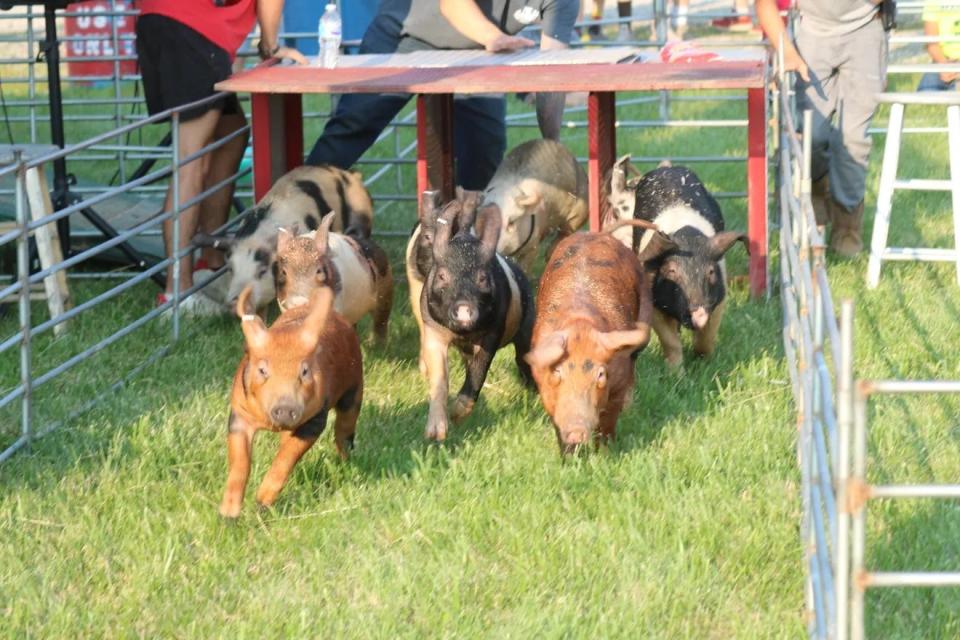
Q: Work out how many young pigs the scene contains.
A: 9